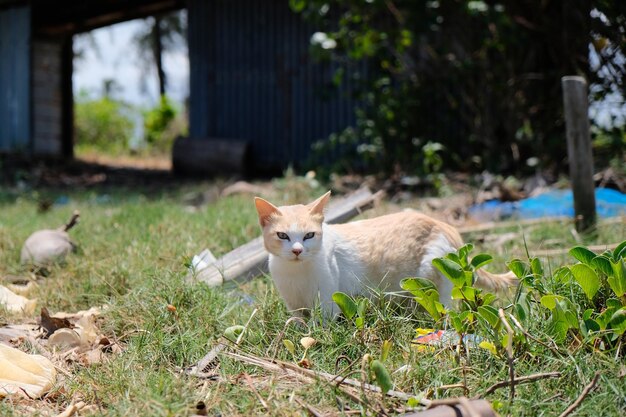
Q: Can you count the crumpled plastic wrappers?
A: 1